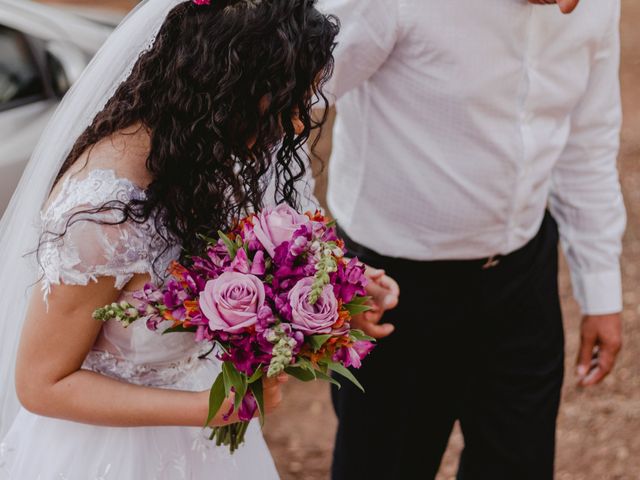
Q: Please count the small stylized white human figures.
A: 0